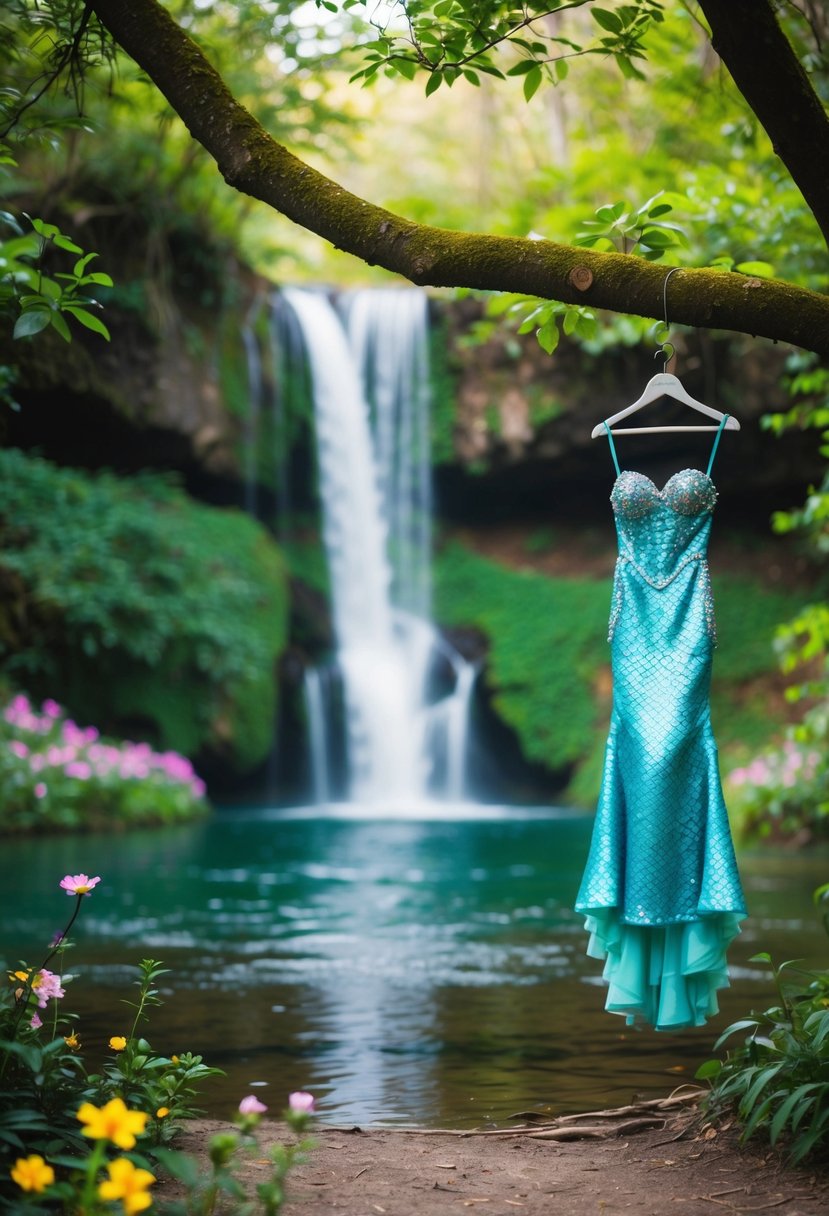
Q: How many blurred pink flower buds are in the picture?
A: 2